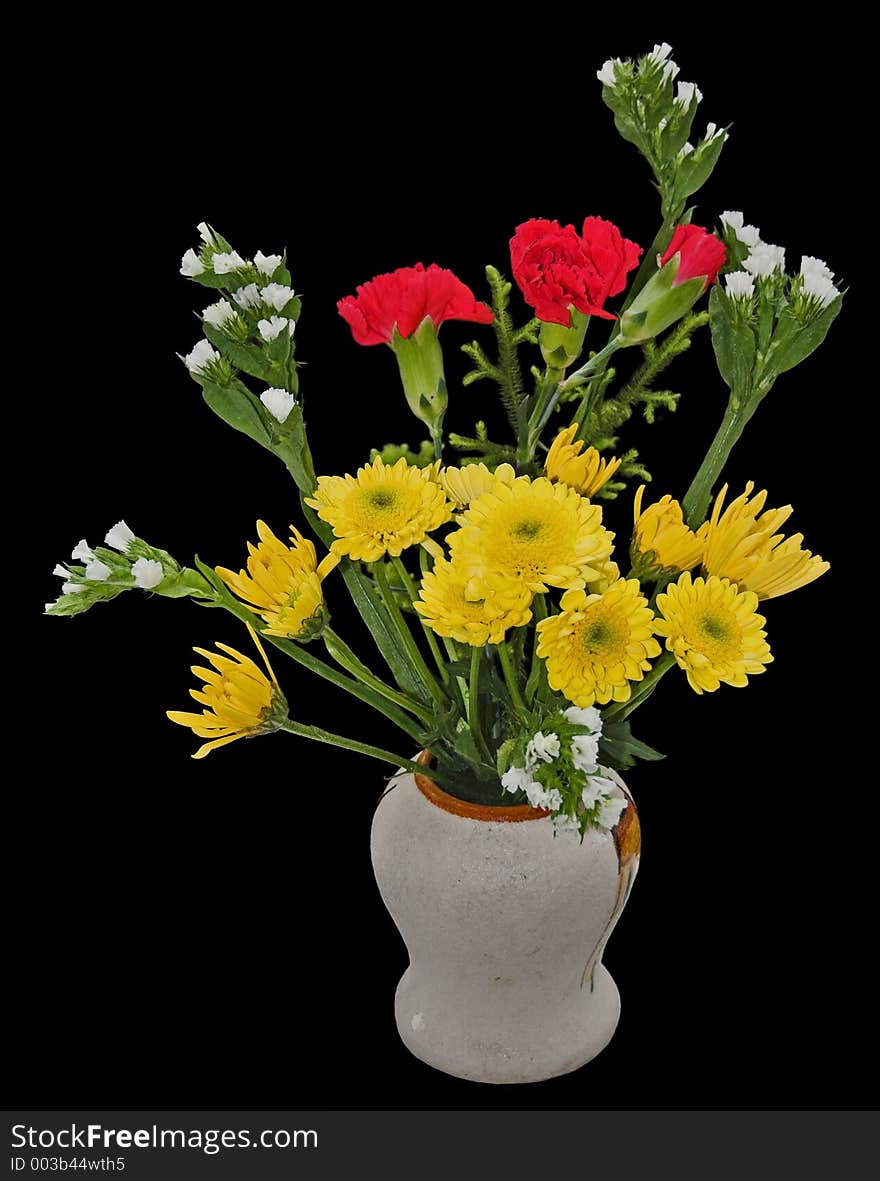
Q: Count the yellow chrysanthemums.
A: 11